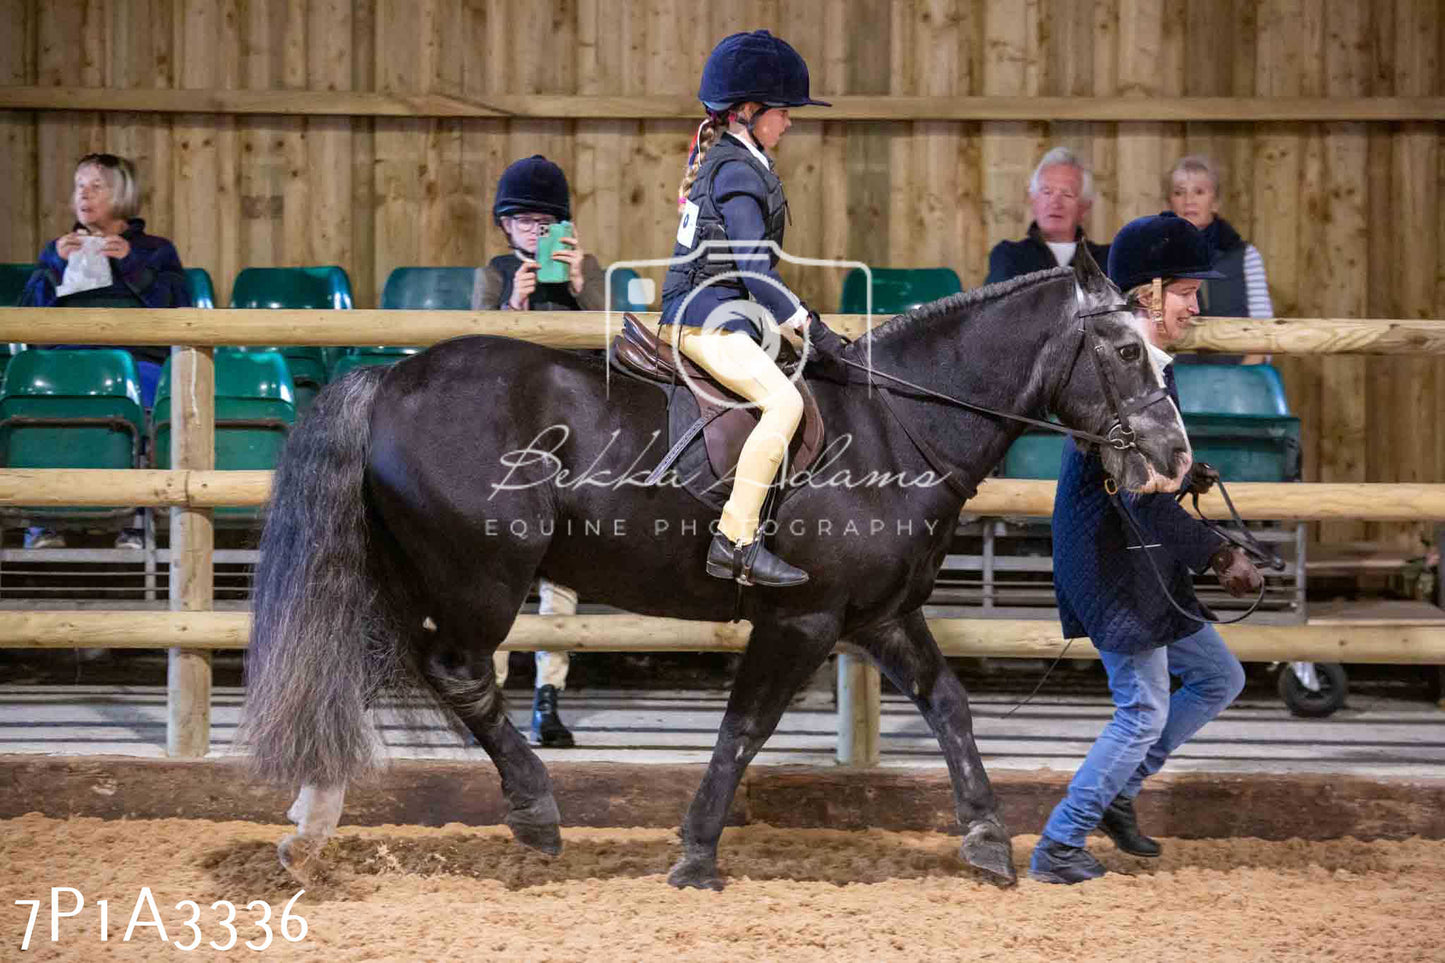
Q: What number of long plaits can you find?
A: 1